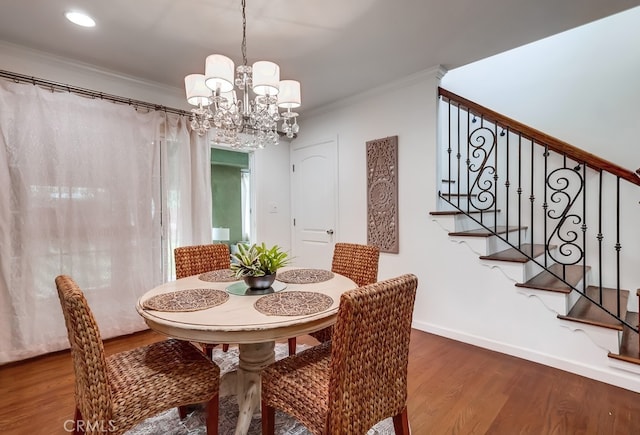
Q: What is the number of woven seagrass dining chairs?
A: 4